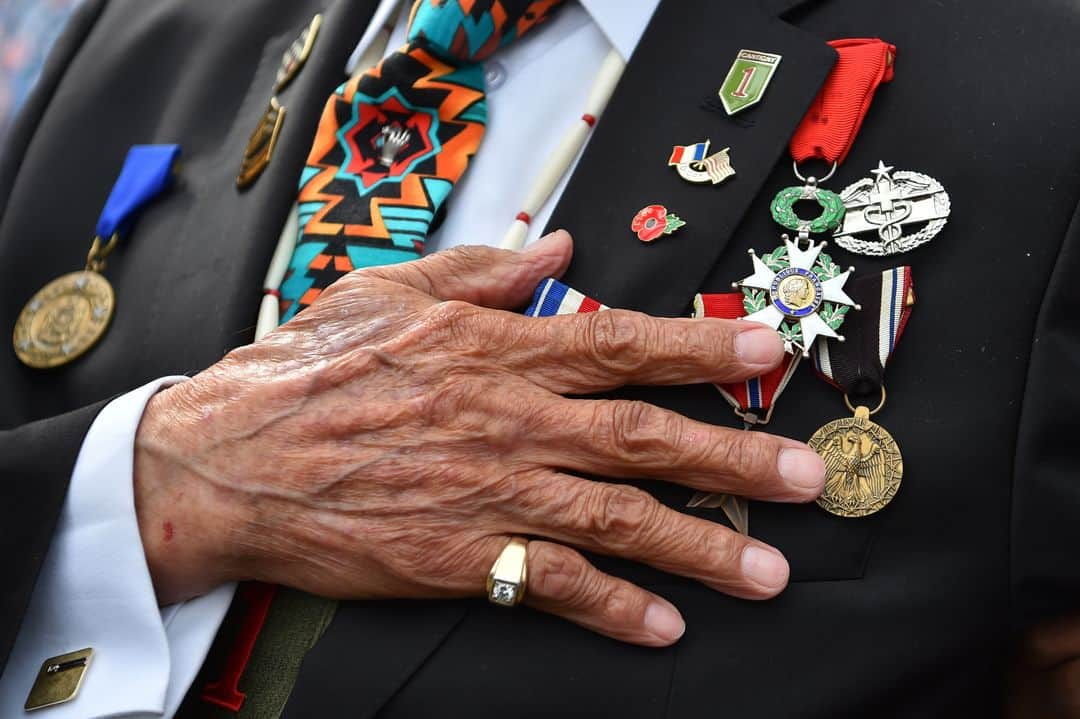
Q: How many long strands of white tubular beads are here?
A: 2